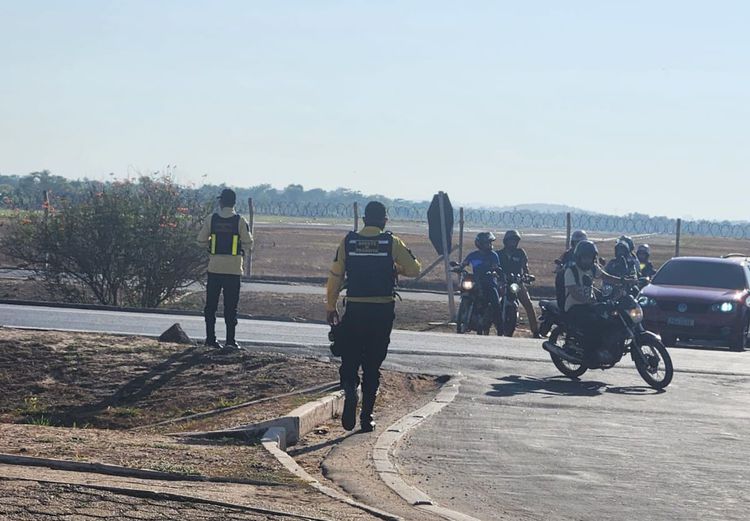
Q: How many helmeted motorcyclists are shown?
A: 7